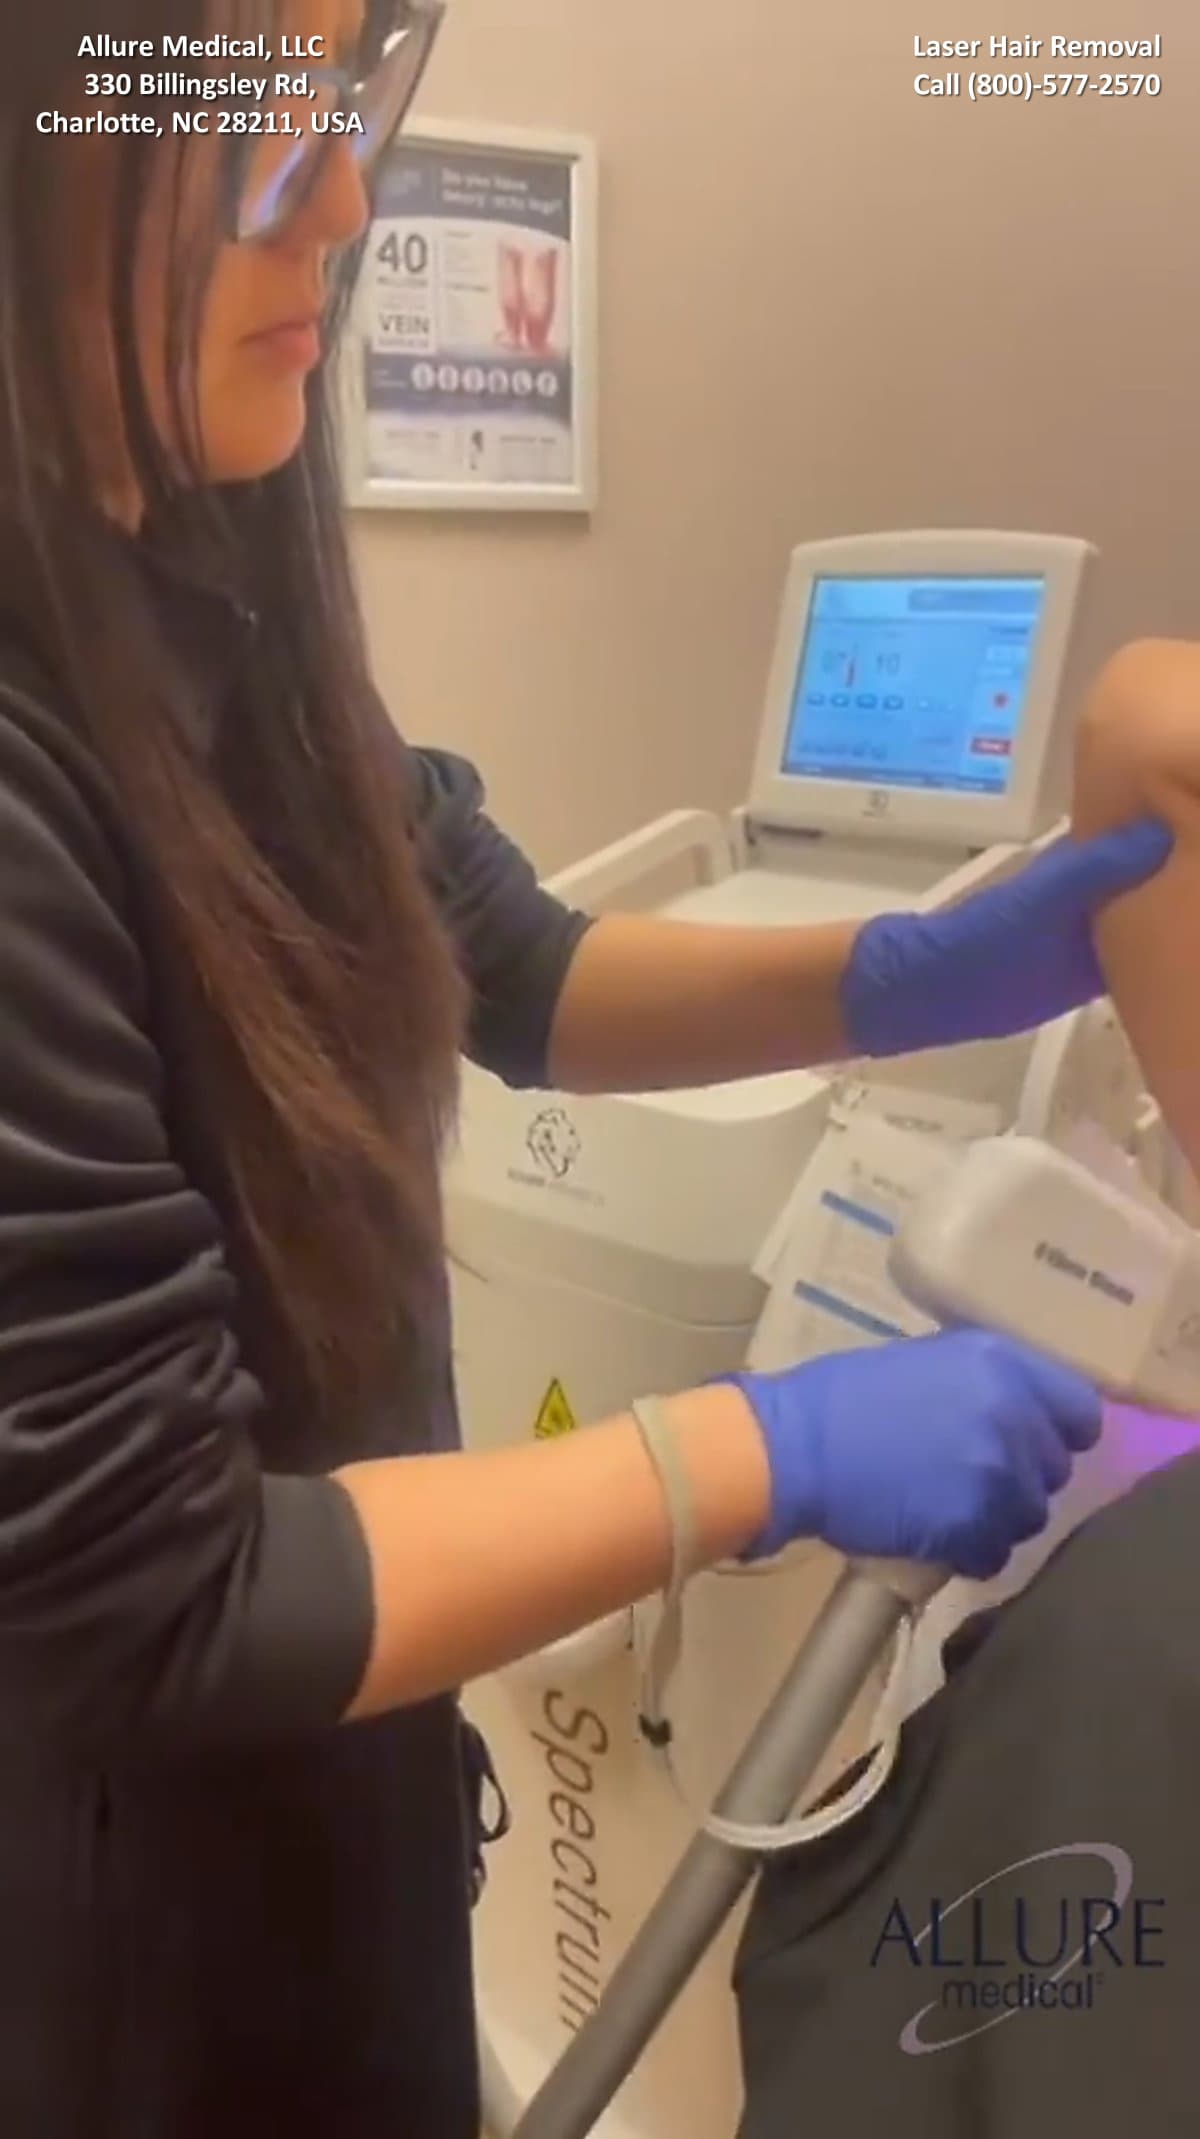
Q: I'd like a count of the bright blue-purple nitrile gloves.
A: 2